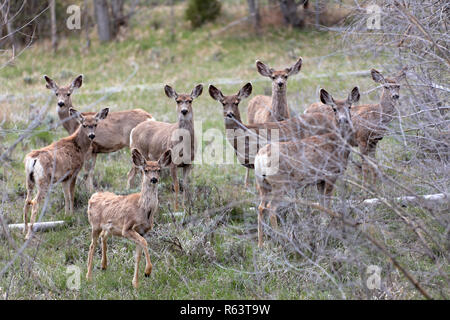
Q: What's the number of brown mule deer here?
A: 8